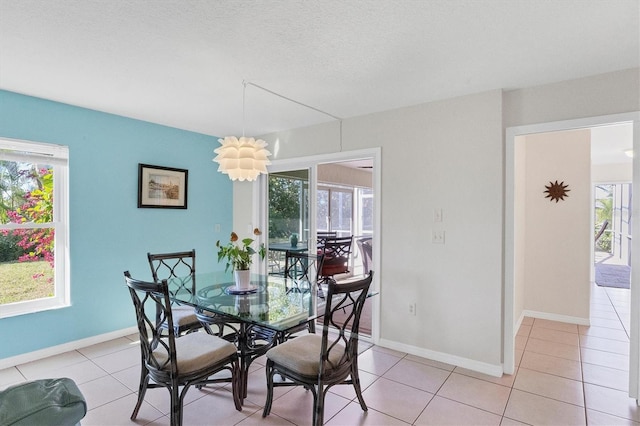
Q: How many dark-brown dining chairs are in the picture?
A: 4